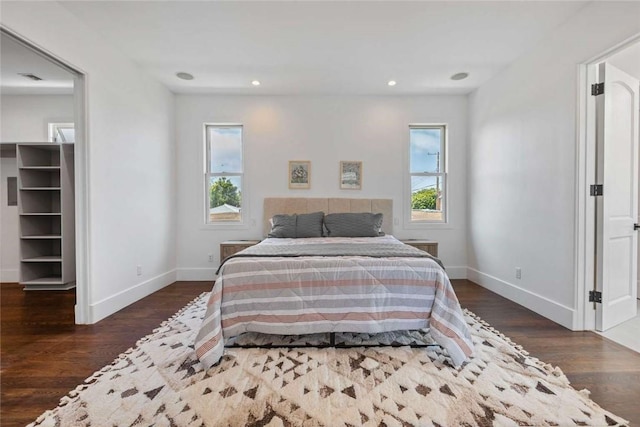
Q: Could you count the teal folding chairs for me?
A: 0